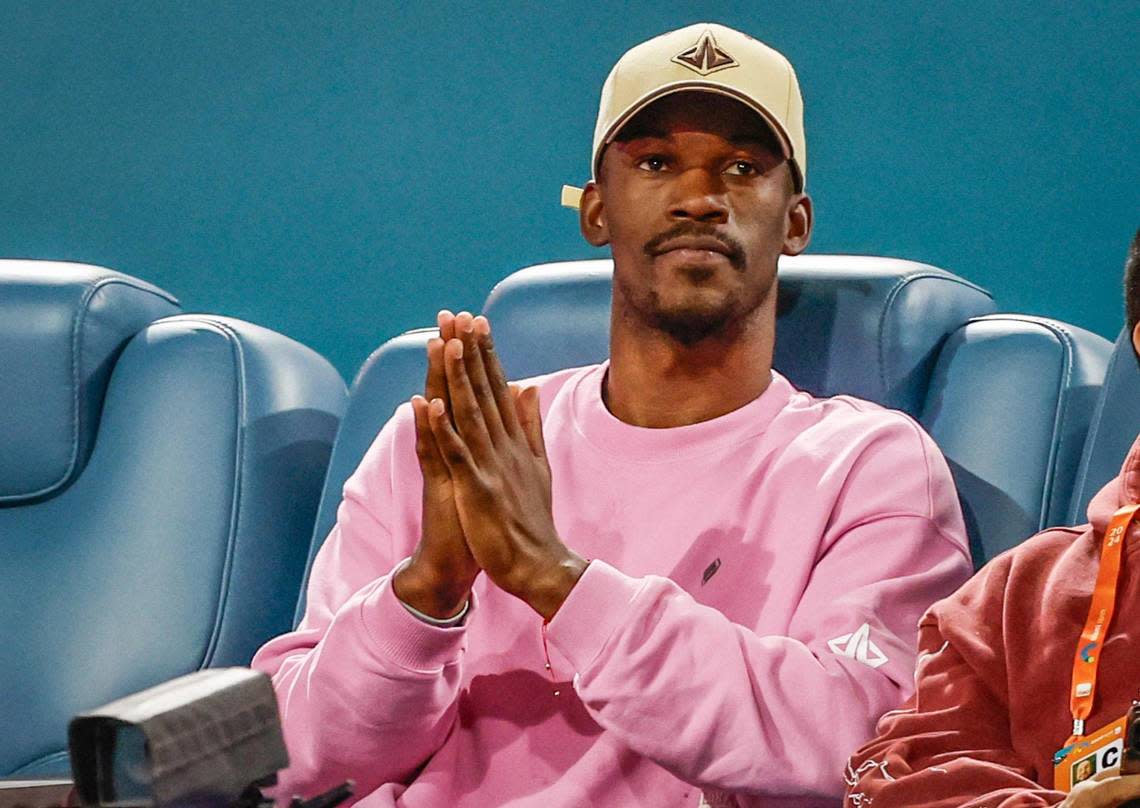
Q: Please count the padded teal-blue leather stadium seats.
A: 3